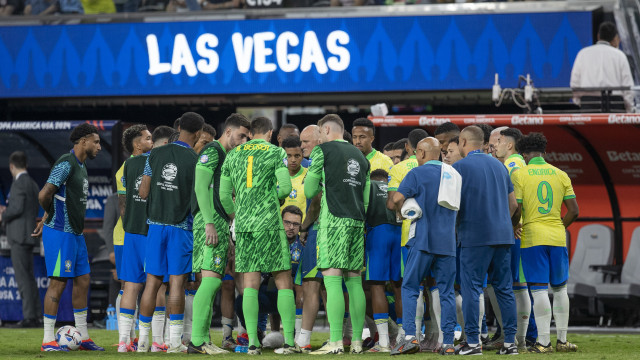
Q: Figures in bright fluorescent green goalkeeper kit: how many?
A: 3